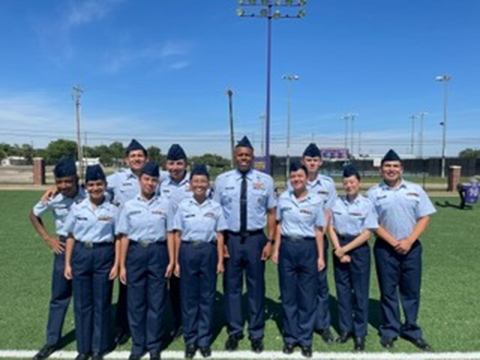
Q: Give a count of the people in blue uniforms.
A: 11